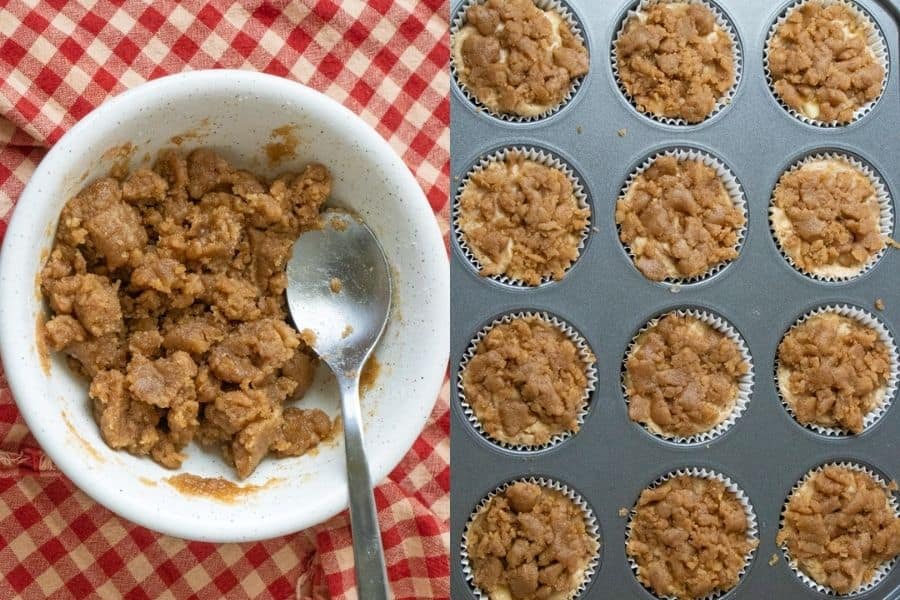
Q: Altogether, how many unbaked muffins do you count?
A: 12